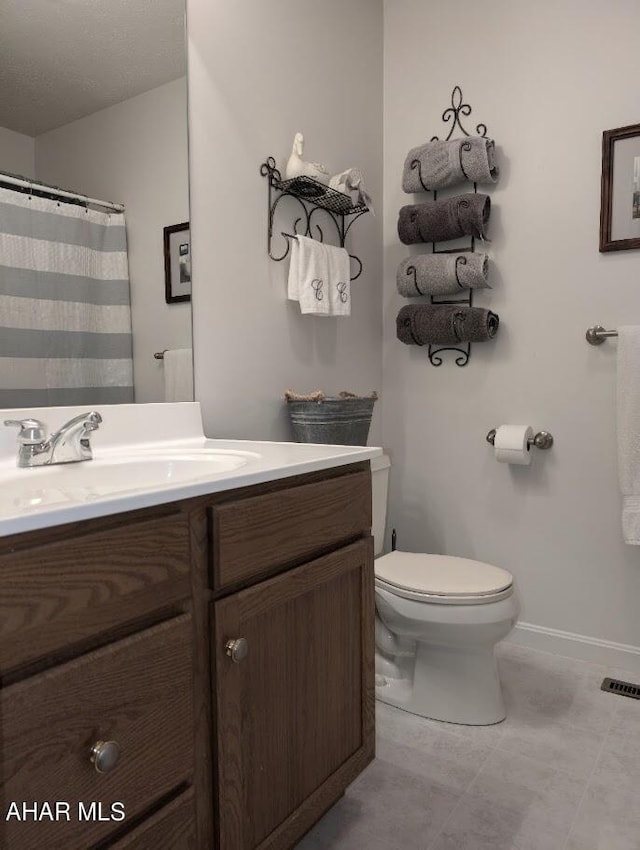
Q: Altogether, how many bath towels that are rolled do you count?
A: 4